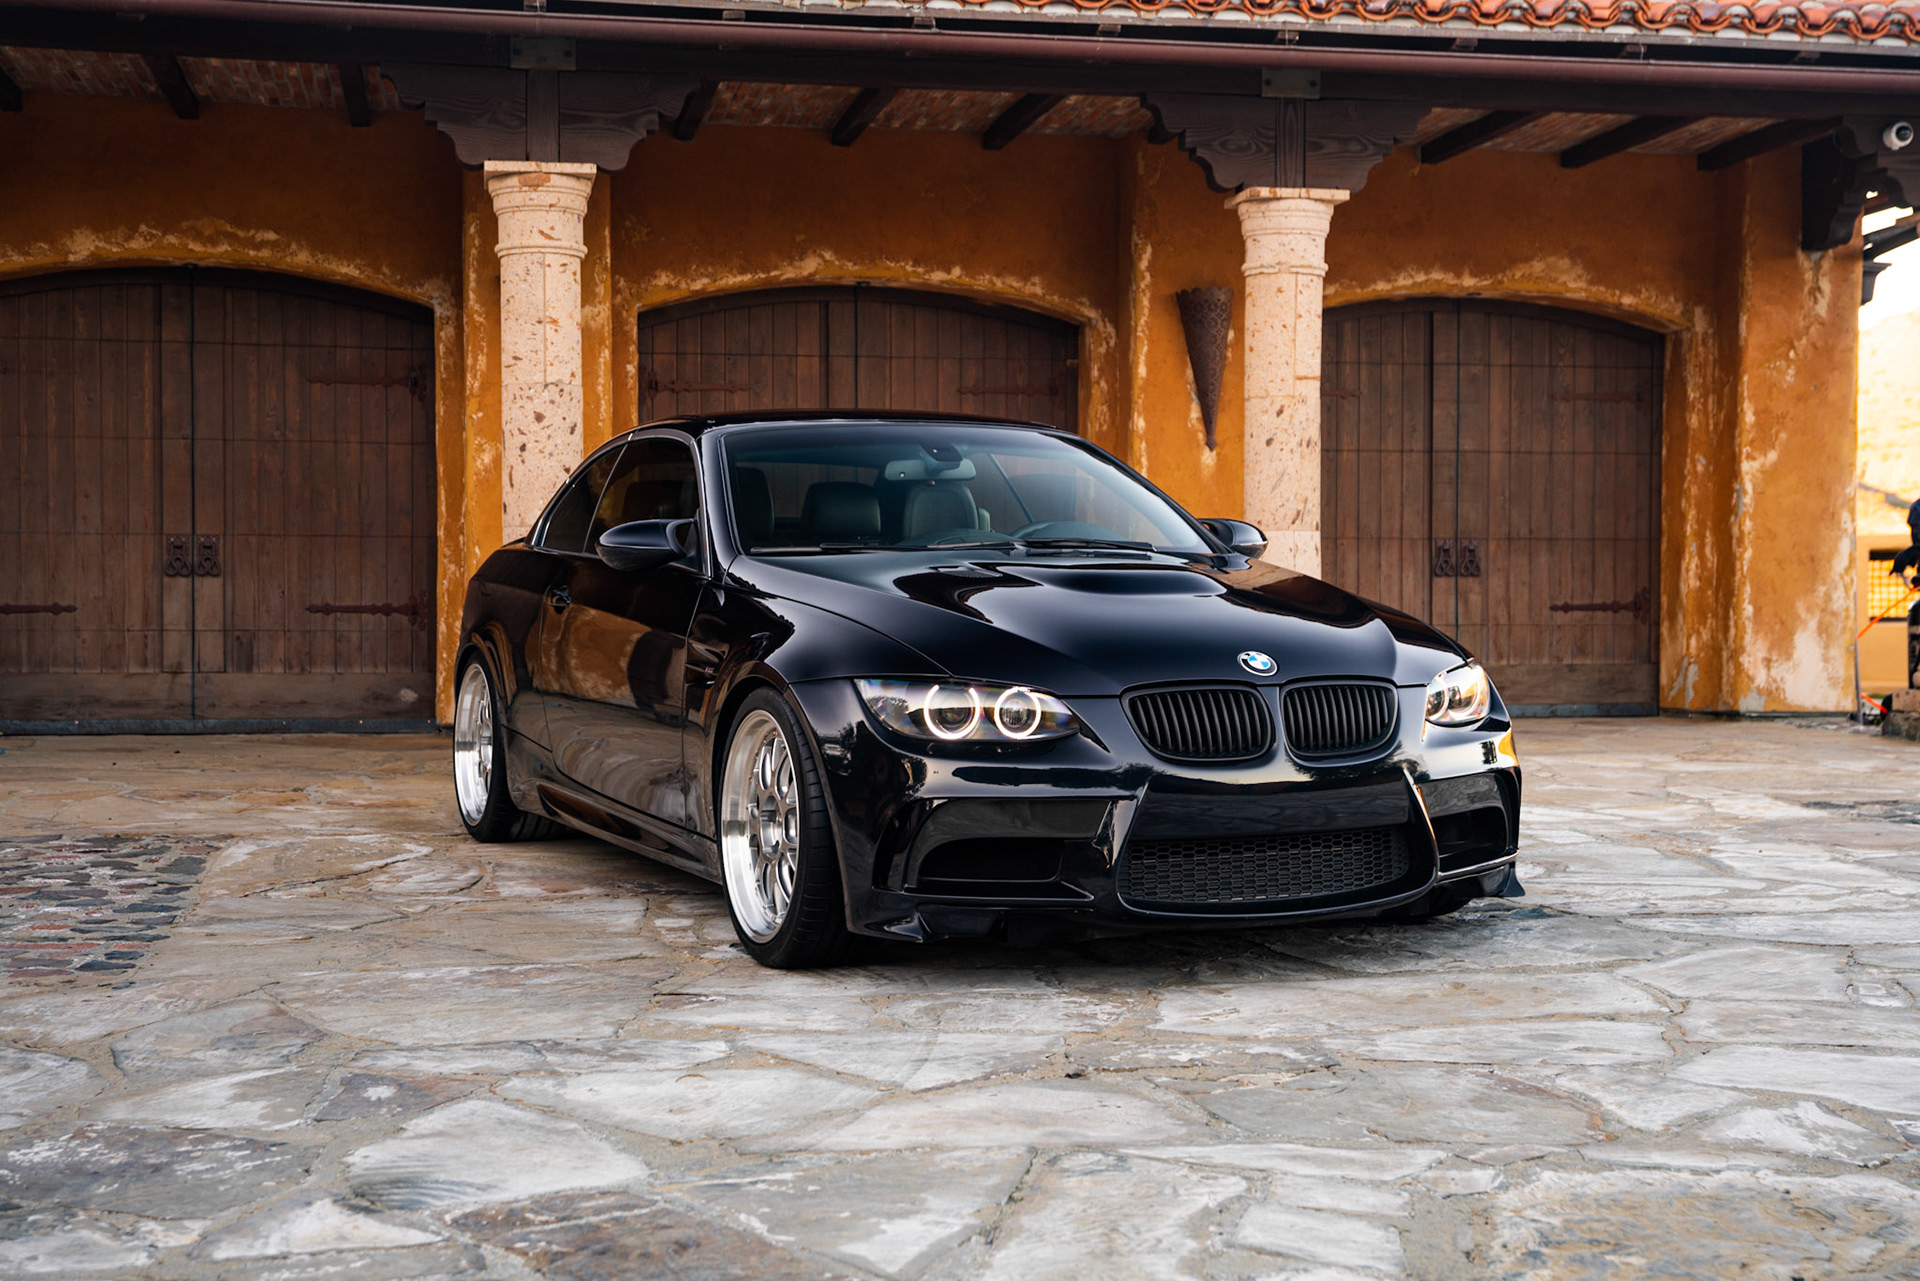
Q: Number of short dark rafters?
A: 9